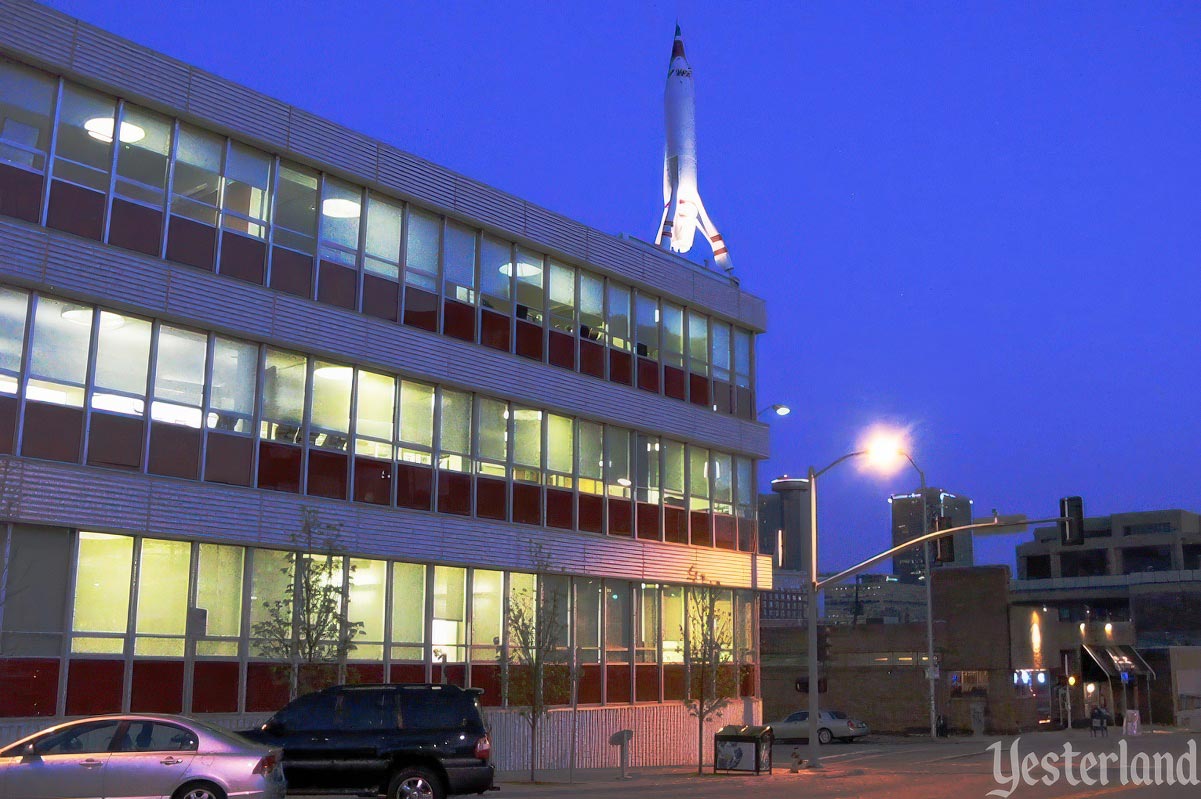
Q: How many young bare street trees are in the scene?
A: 3